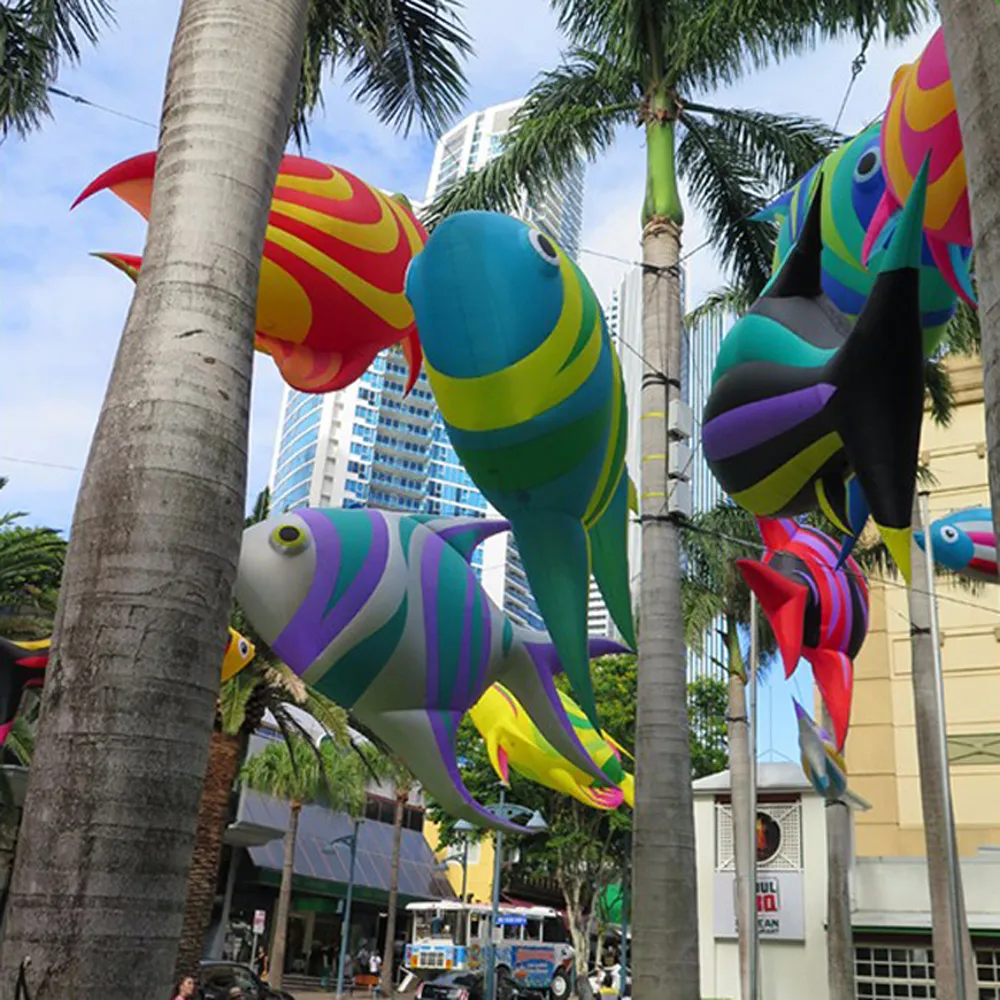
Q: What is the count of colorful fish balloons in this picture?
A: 11